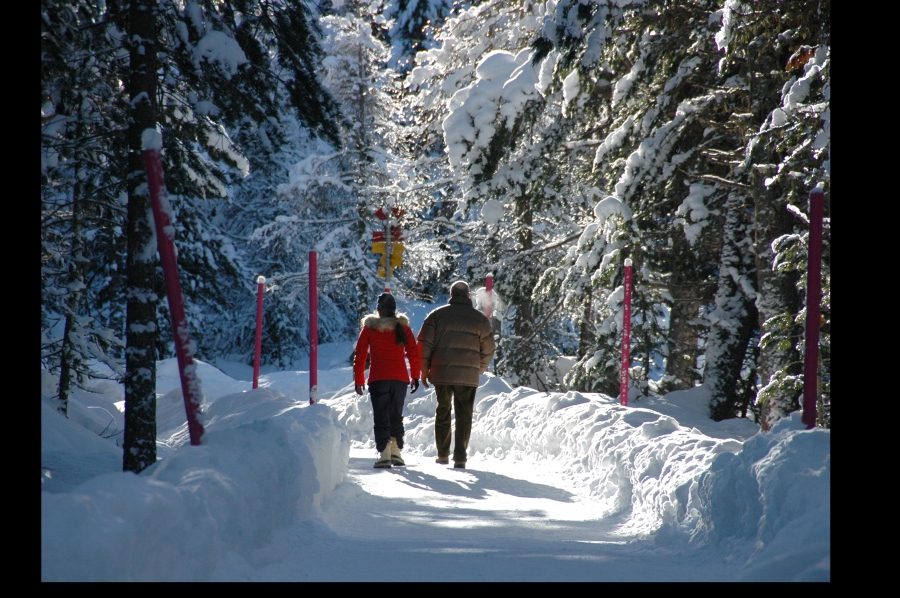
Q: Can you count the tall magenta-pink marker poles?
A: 6